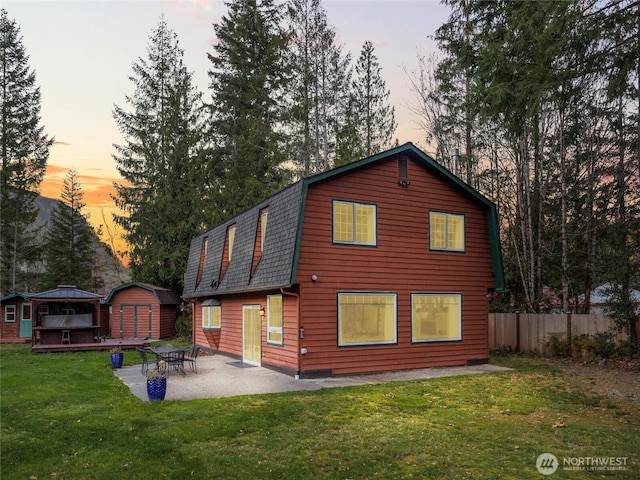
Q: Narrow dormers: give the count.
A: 3